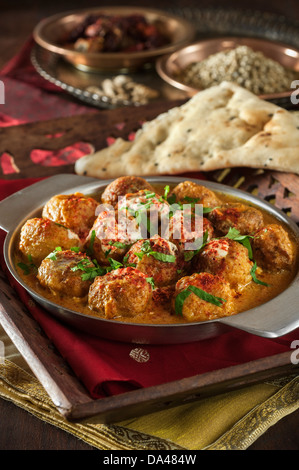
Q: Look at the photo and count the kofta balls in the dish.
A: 14